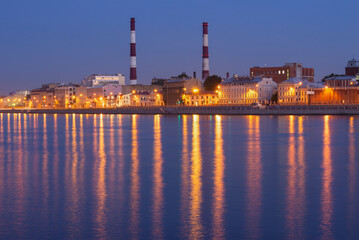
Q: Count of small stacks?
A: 2